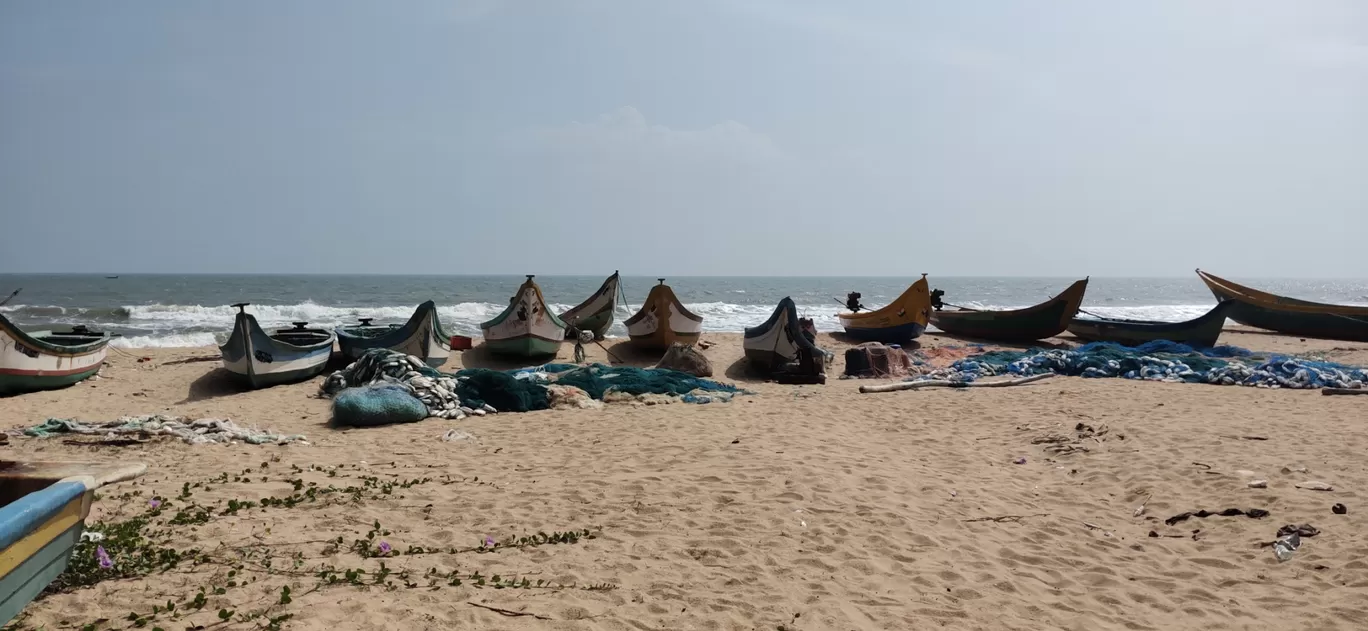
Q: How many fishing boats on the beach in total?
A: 12